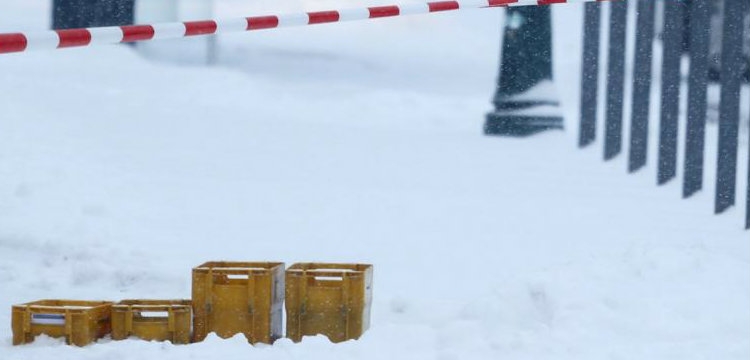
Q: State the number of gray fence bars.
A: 7